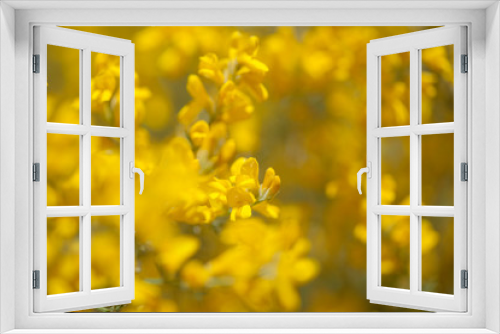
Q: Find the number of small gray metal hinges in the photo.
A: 6